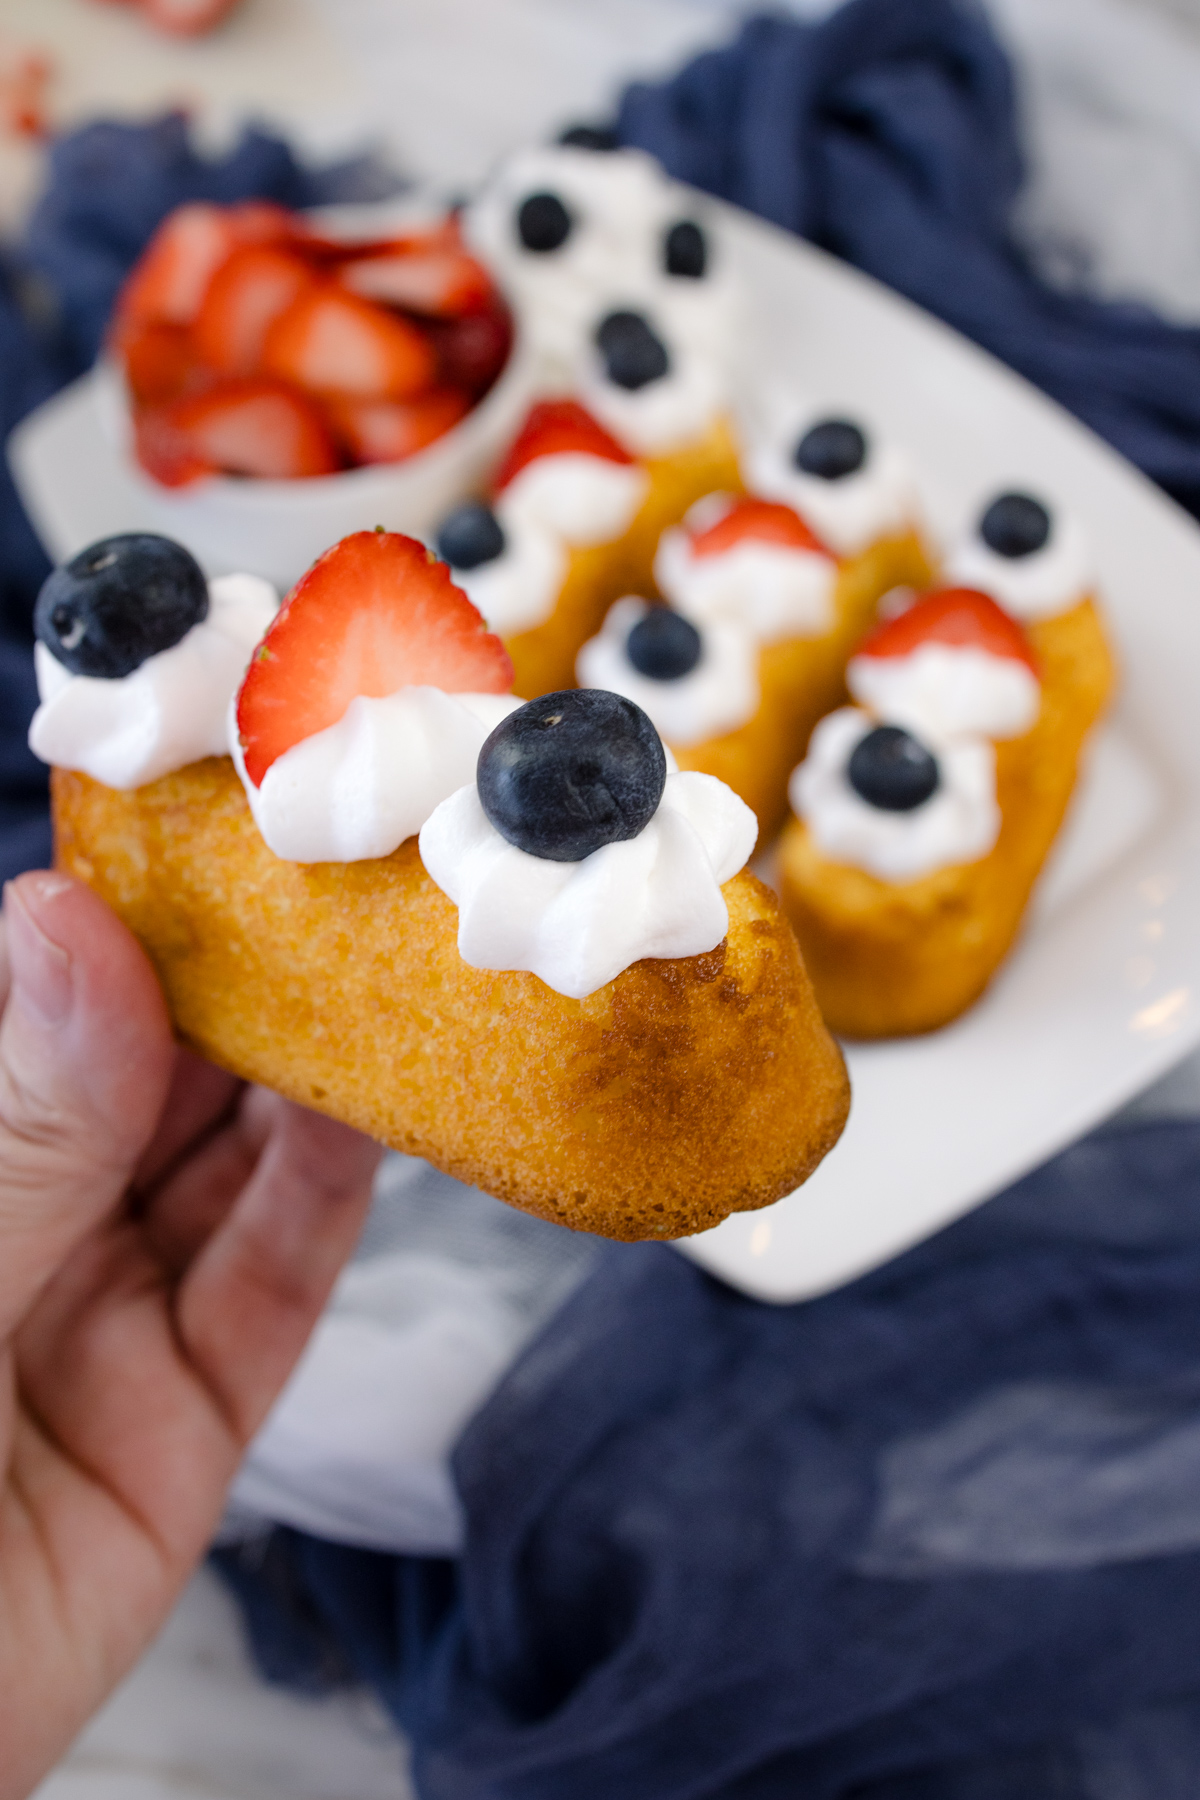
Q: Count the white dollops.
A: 12